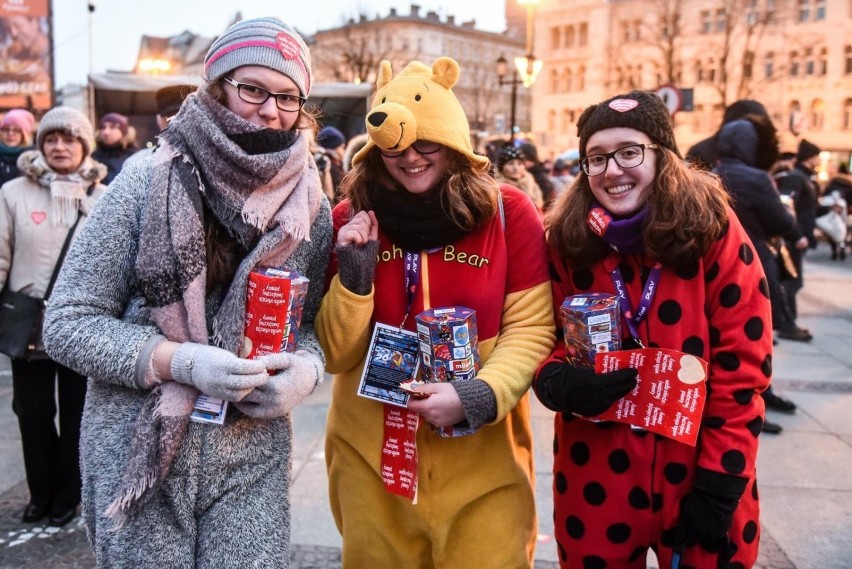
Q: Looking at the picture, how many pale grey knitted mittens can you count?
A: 2